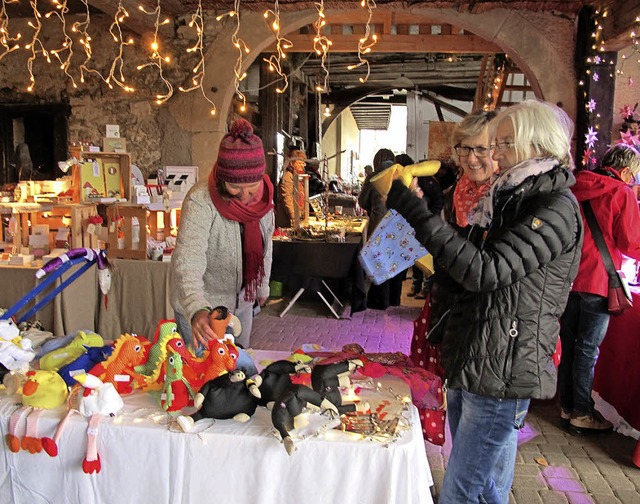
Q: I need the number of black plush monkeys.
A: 4